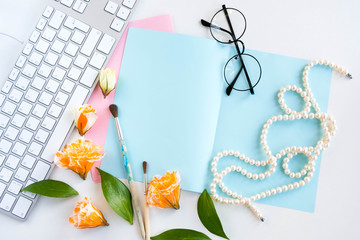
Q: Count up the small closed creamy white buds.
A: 1